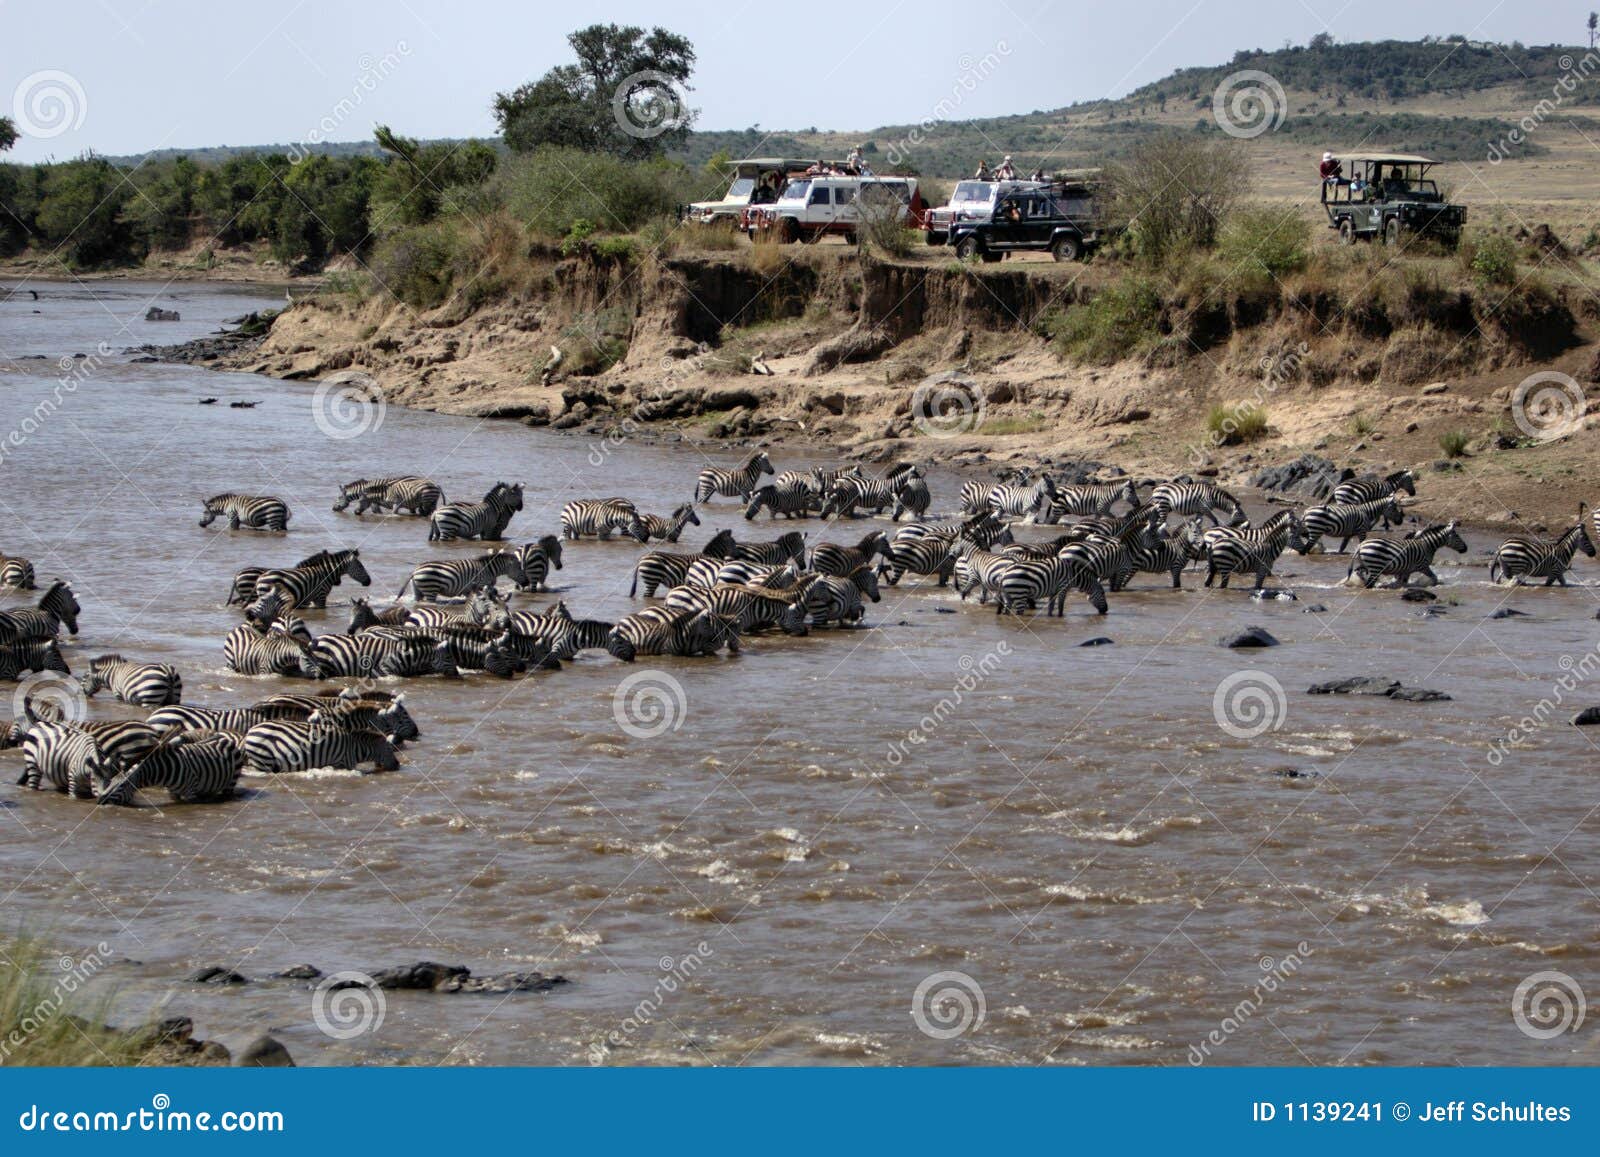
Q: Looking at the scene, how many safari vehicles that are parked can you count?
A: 5